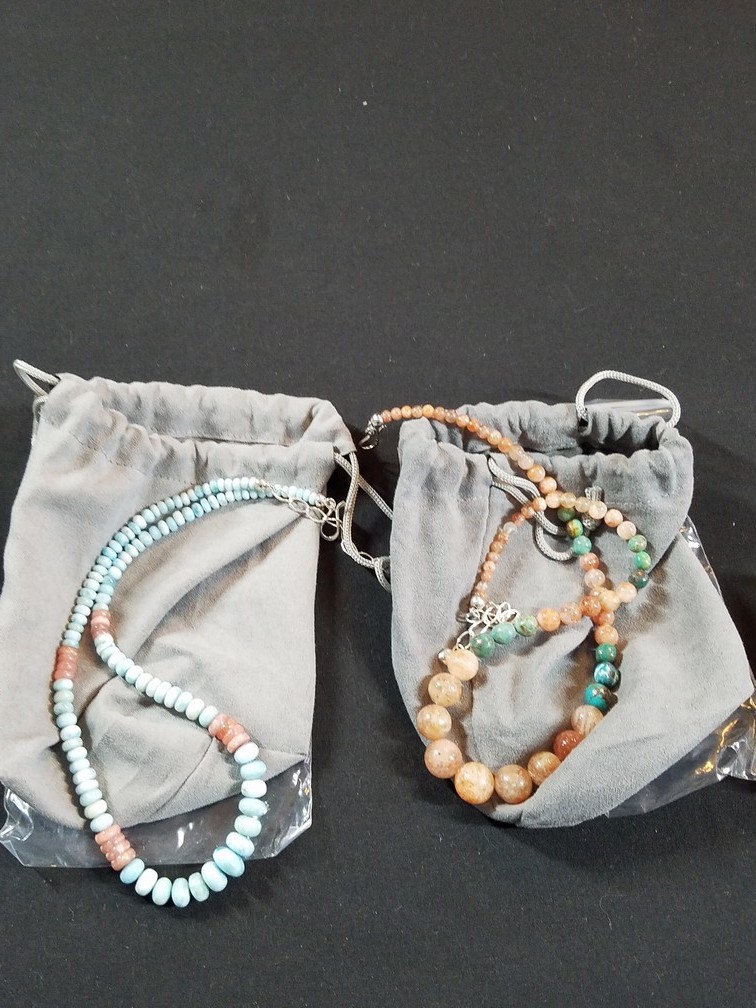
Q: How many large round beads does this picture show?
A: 9